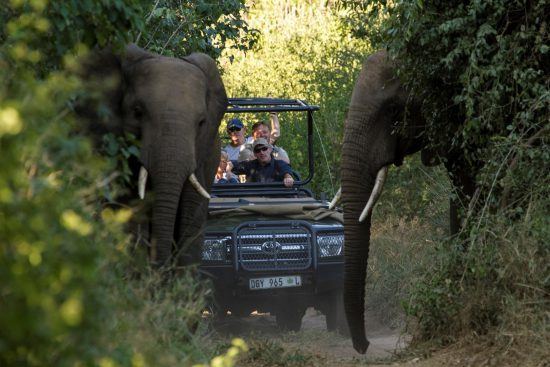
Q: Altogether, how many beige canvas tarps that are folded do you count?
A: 1